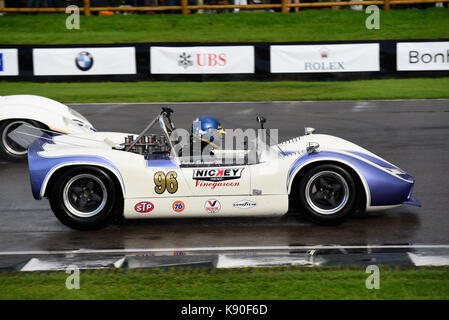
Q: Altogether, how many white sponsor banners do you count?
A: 5